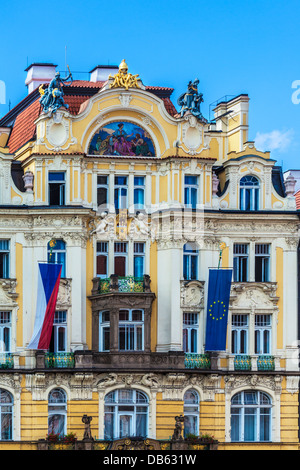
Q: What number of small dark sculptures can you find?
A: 2